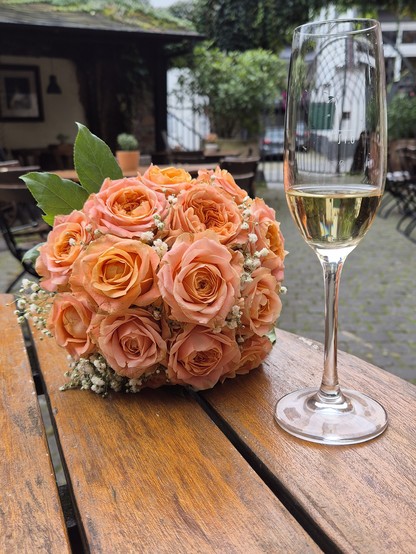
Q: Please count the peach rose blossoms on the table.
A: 13